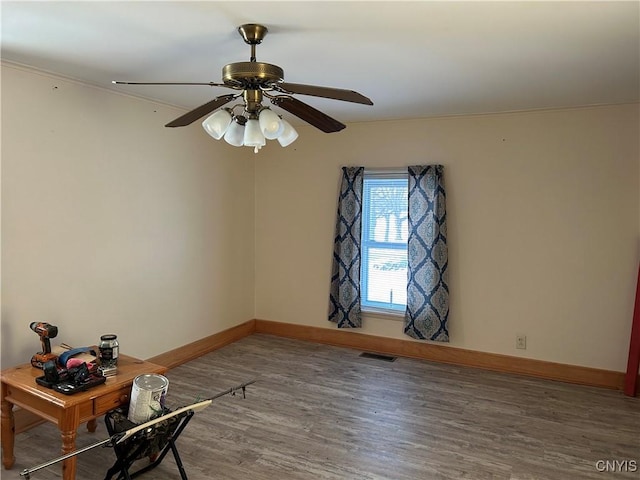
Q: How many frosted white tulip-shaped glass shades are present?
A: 5